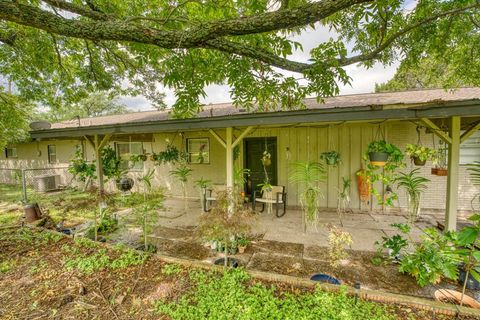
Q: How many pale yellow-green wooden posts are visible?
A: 3